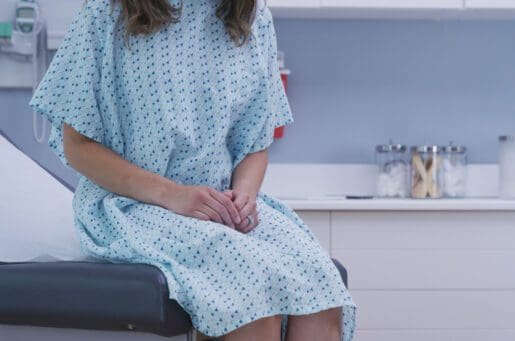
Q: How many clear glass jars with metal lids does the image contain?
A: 3